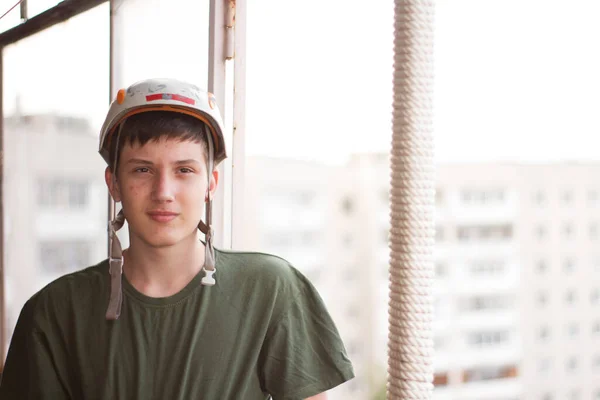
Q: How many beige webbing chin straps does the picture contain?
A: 2